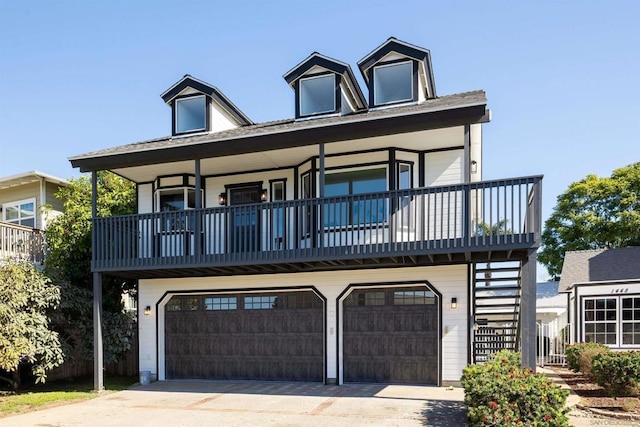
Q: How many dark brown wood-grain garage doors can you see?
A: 2